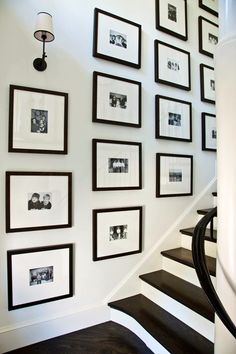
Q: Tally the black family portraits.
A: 15